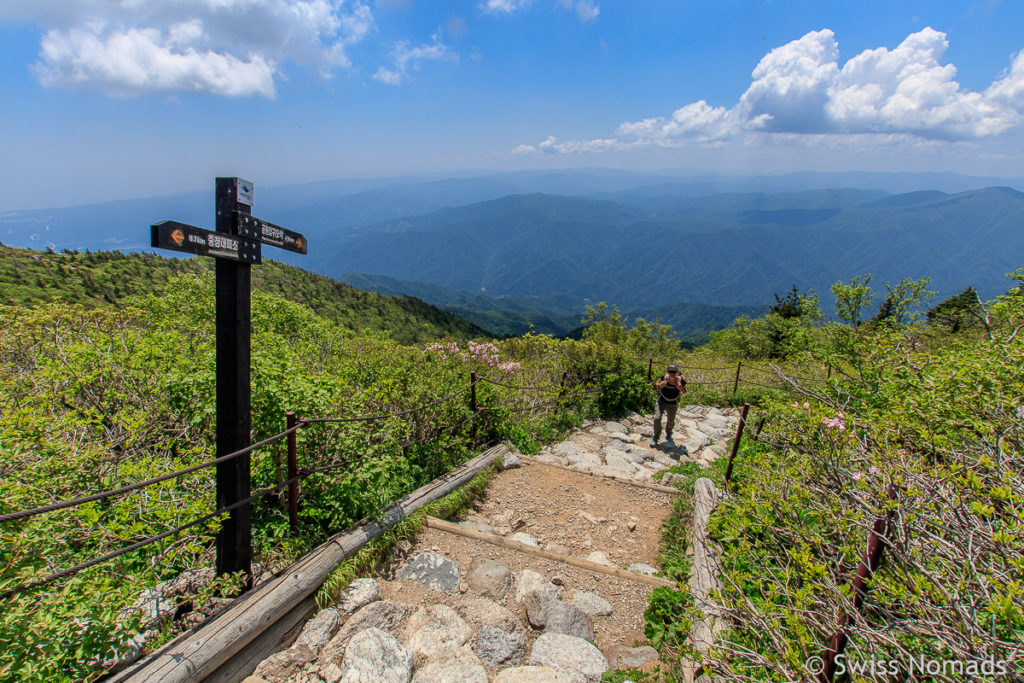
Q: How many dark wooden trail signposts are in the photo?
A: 1